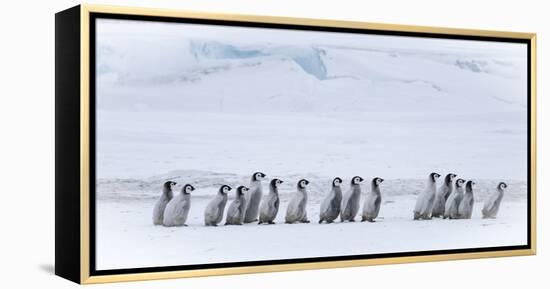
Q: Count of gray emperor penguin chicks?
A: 15